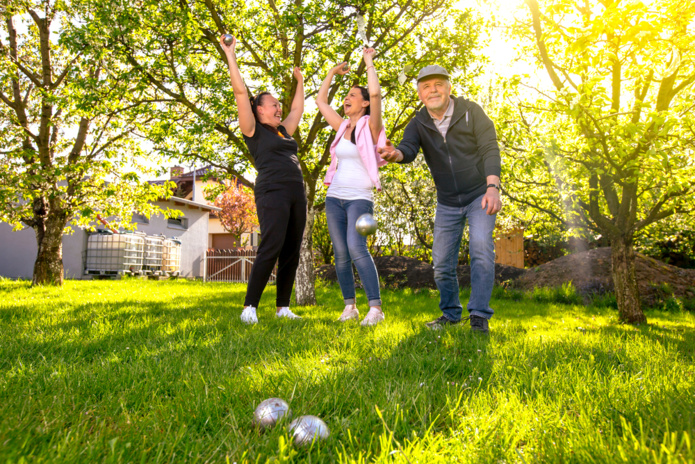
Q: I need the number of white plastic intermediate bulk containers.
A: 3